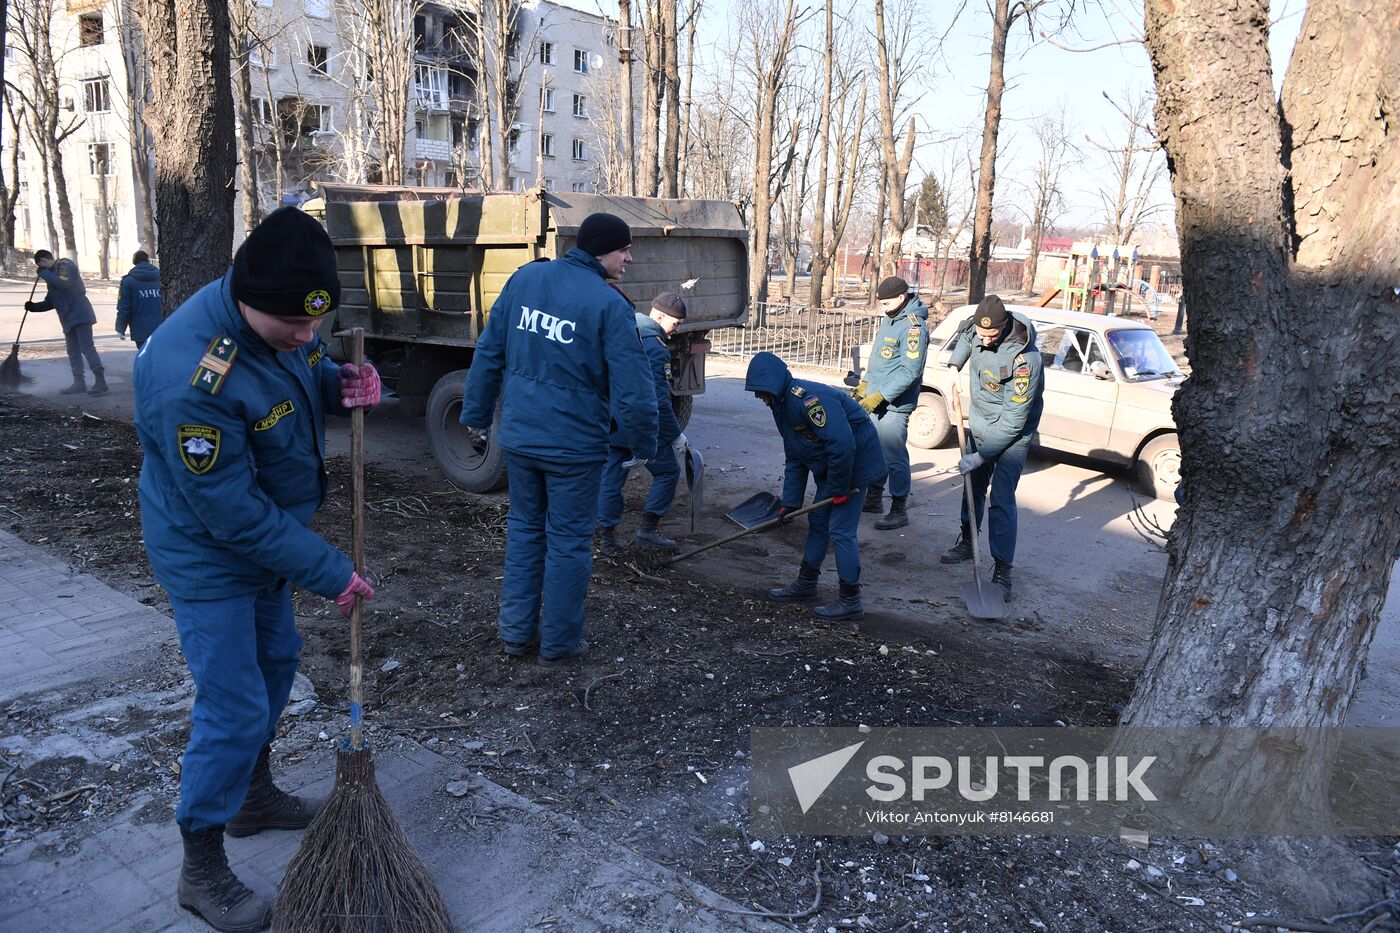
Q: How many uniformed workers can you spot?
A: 8